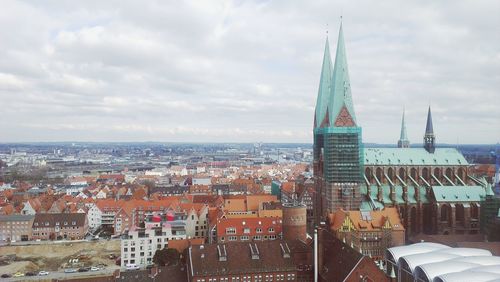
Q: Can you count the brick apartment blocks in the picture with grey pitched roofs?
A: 2